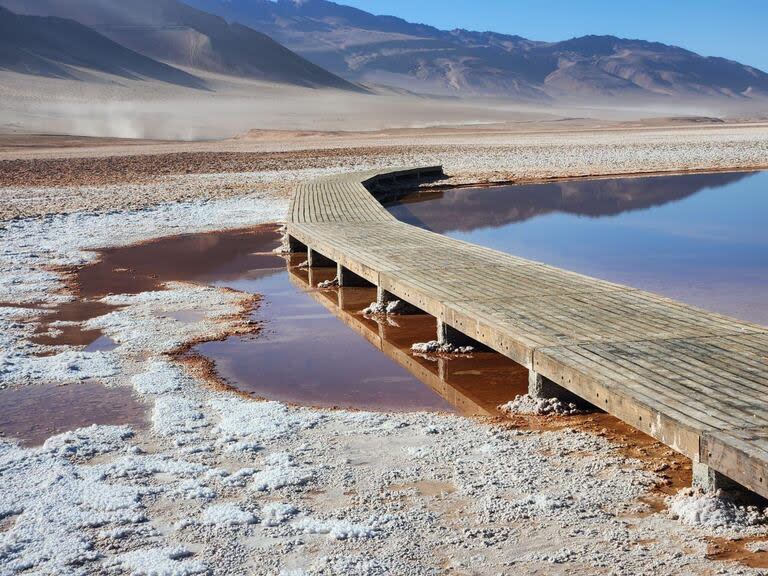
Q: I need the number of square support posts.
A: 7